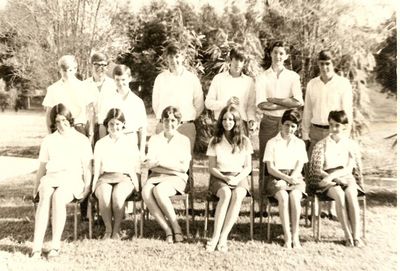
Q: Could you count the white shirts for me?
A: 13